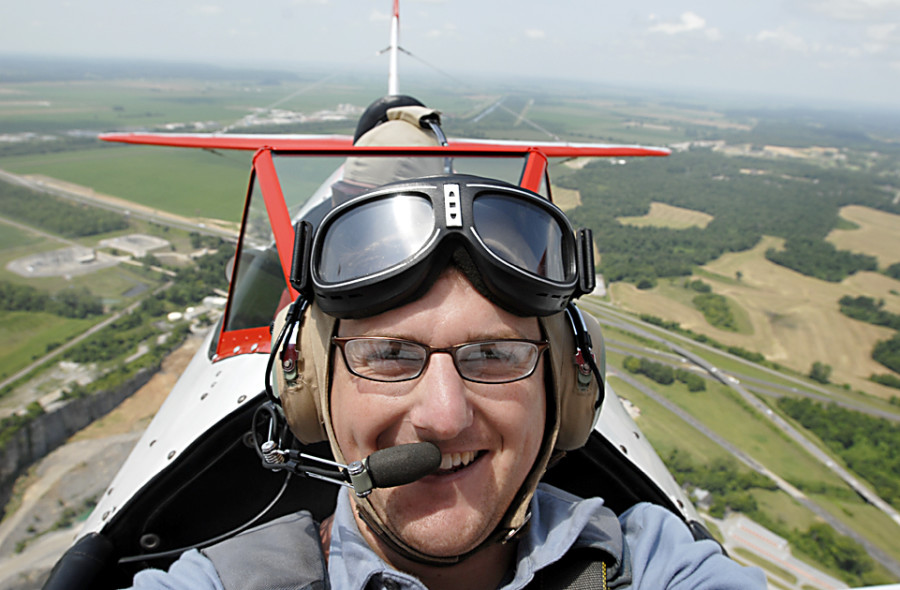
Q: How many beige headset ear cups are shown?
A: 2